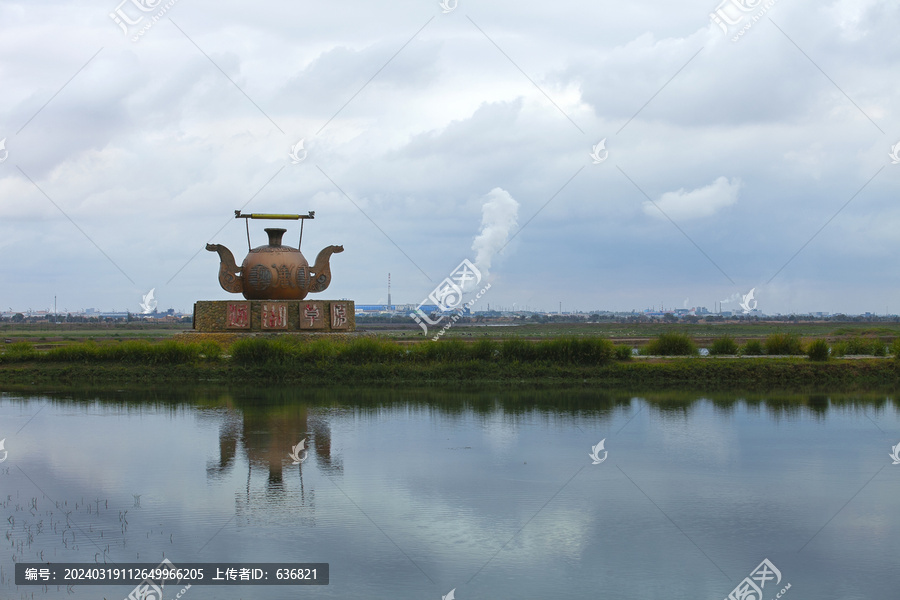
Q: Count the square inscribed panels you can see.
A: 4